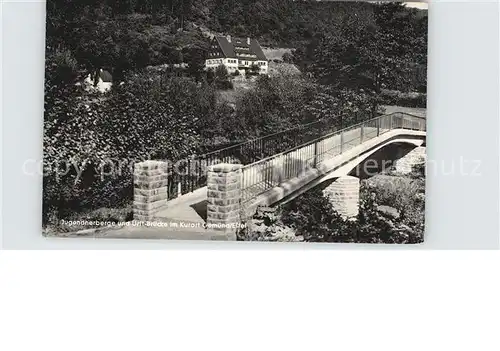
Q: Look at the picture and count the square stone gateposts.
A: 2